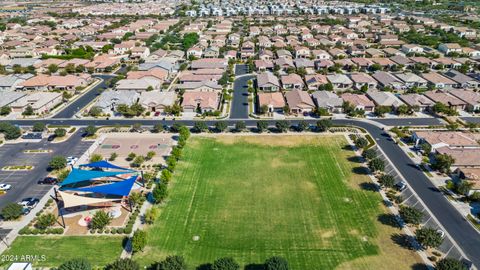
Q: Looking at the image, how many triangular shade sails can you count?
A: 4